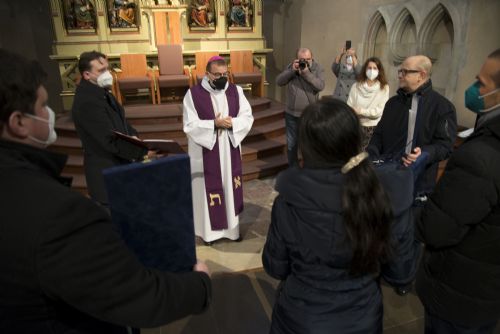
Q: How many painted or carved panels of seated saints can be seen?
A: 4